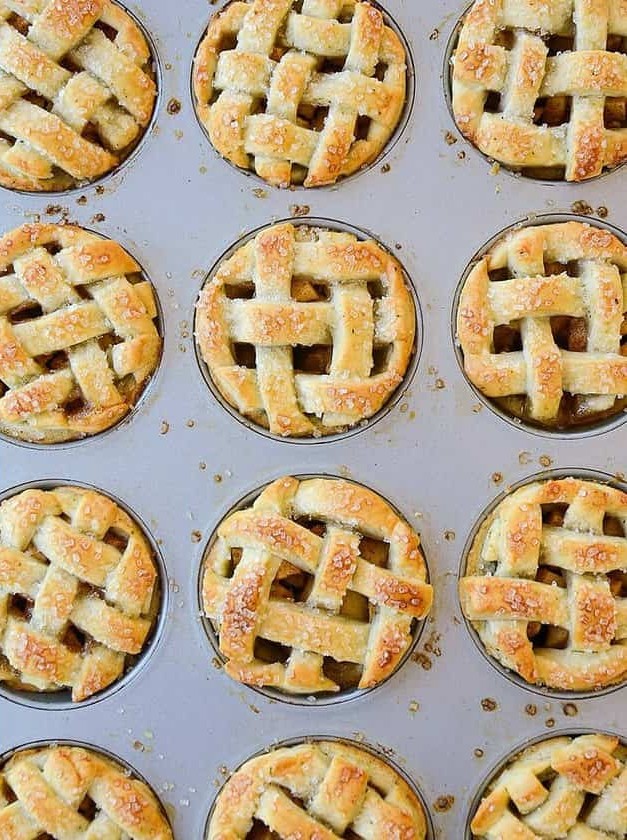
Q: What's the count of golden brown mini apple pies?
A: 12